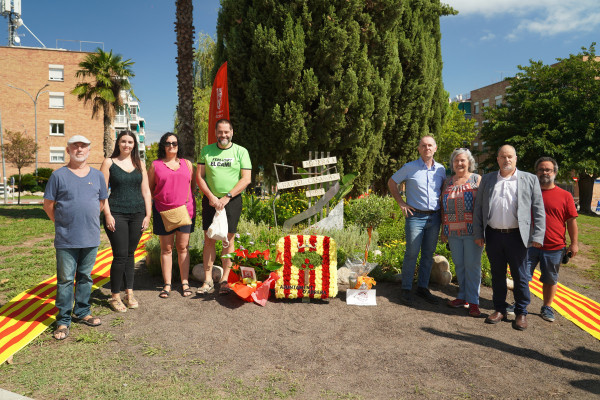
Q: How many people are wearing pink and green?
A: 2